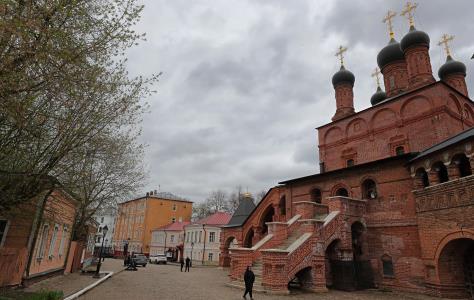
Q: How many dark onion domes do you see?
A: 5